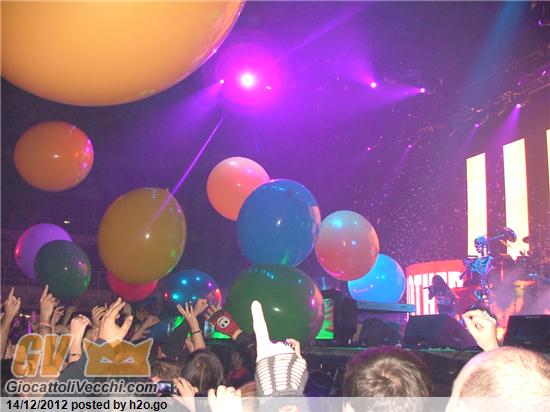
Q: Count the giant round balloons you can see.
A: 12